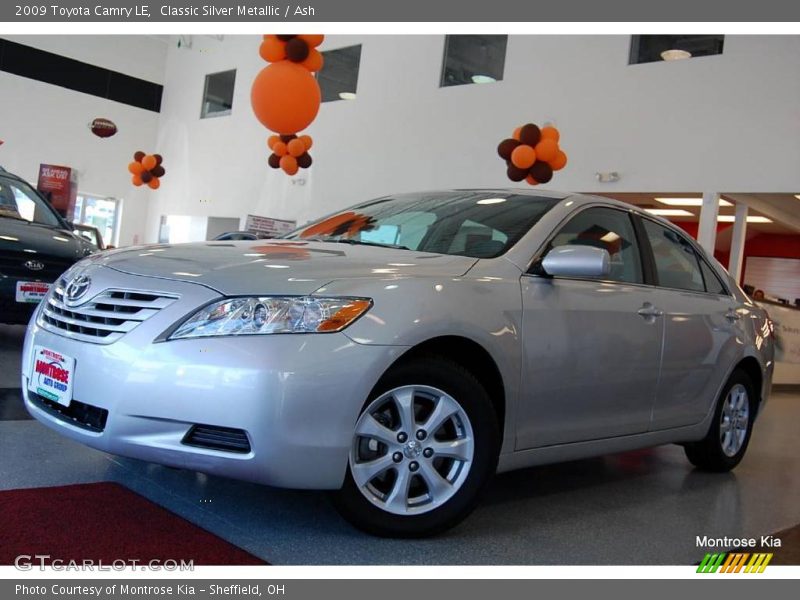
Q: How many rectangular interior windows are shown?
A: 4